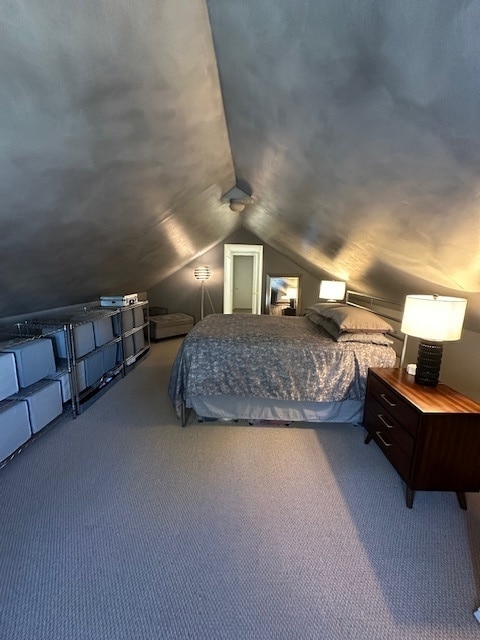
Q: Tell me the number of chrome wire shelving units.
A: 3